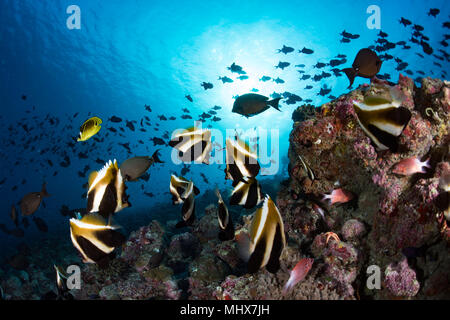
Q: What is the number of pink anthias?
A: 3